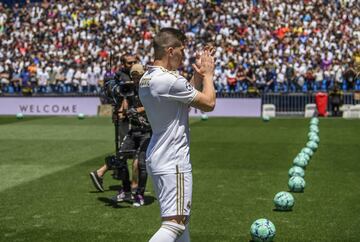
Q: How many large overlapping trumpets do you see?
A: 0